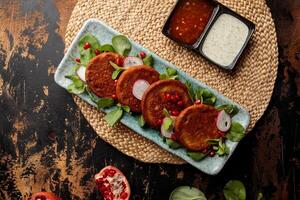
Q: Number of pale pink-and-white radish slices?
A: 5